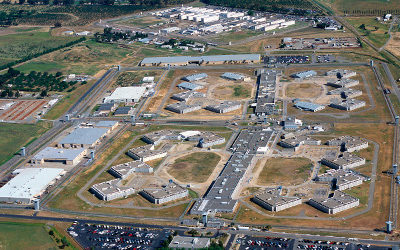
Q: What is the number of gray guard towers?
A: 12